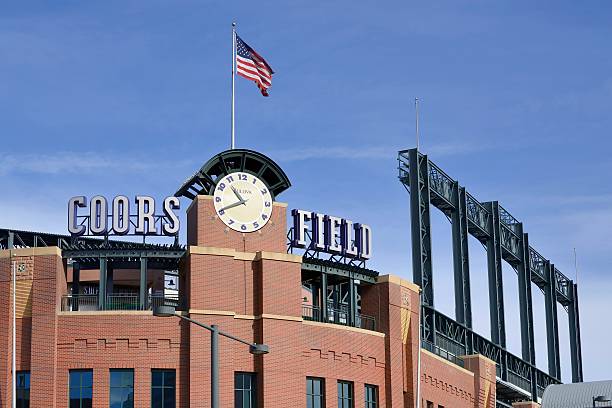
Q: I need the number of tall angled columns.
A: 6